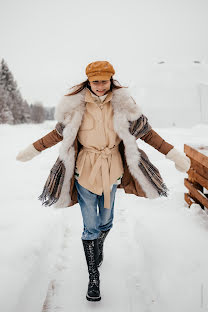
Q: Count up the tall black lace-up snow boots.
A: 2